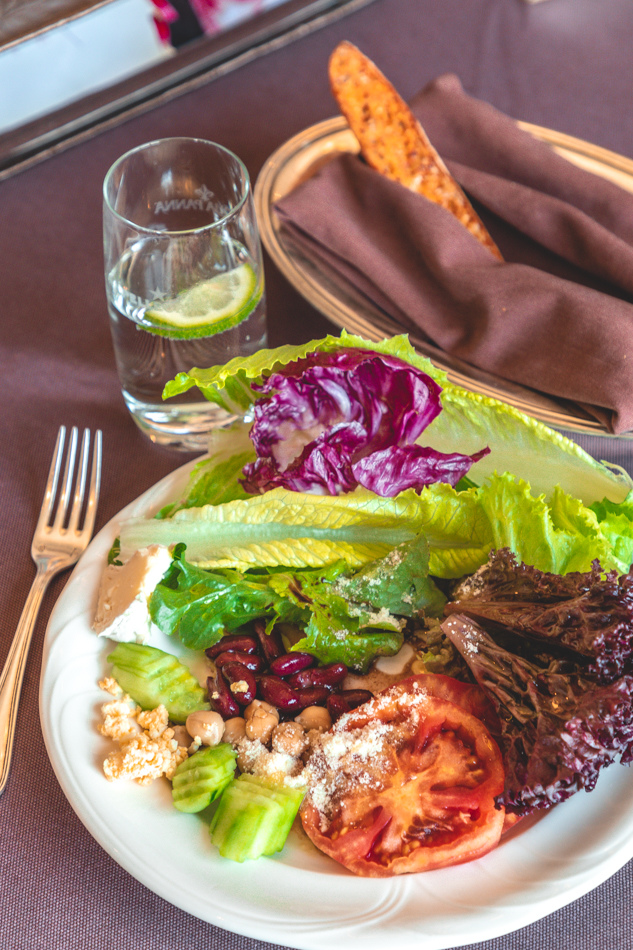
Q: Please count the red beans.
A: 11